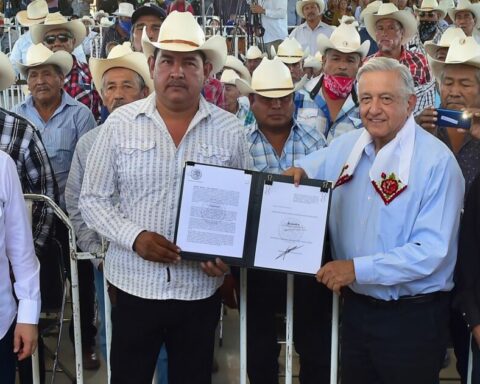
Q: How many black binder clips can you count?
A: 4